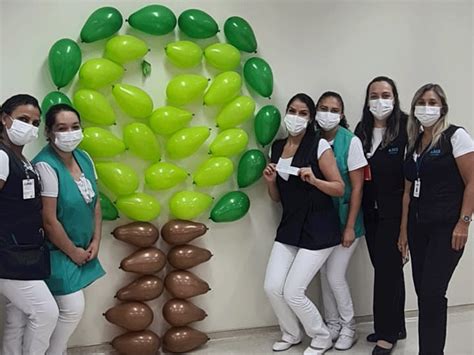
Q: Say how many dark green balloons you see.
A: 11